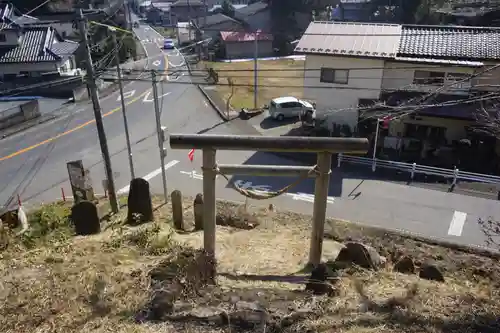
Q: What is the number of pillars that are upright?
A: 2